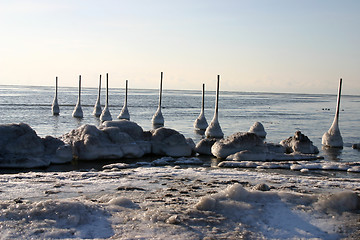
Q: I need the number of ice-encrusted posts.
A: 9